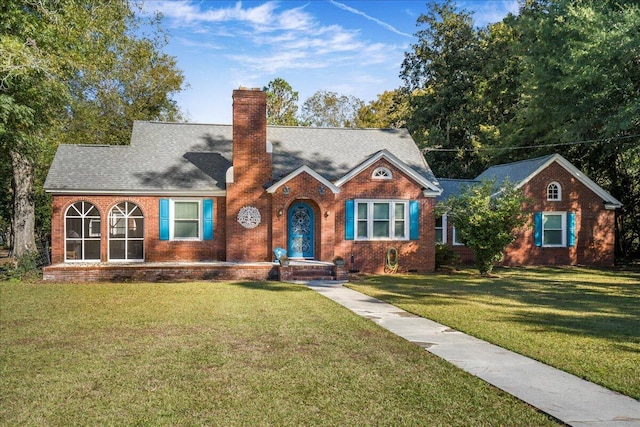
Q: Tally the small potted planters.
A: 2